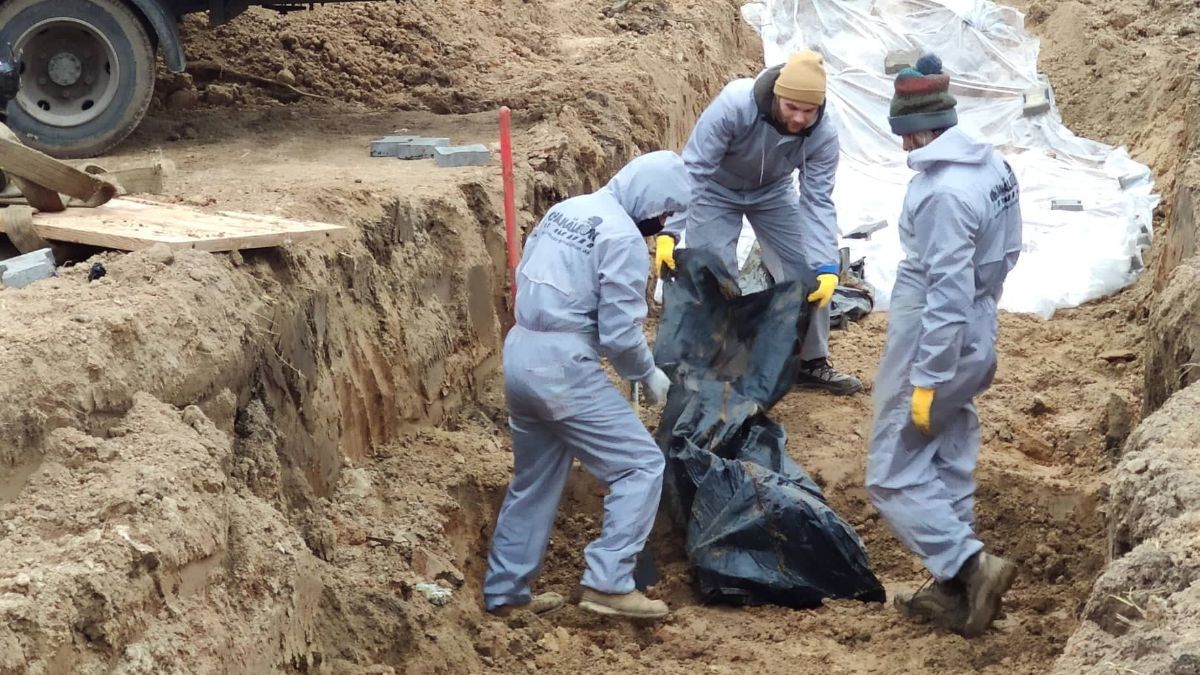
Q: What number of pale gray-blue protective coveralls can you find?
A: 3